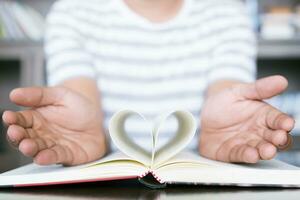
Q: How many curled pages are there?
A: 2